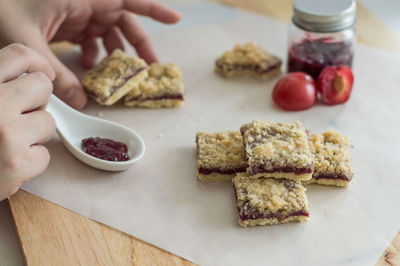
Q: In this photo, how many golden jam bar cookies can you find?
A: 7